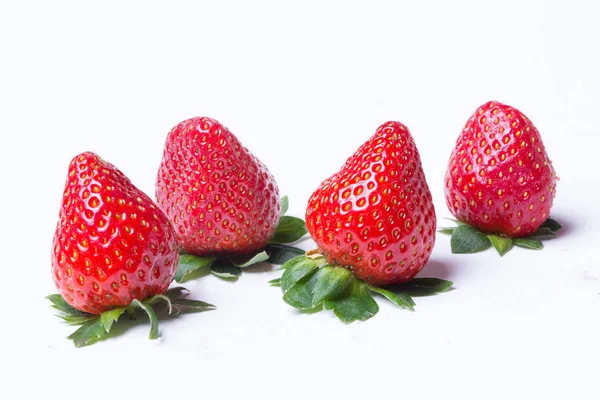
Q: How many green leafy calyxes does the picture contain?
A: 4